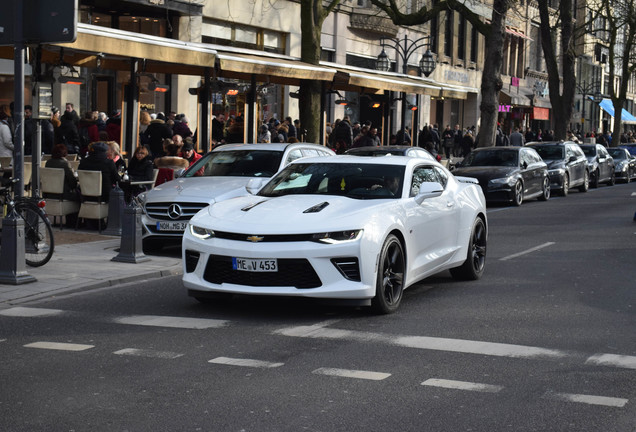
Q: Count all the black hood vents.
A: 2